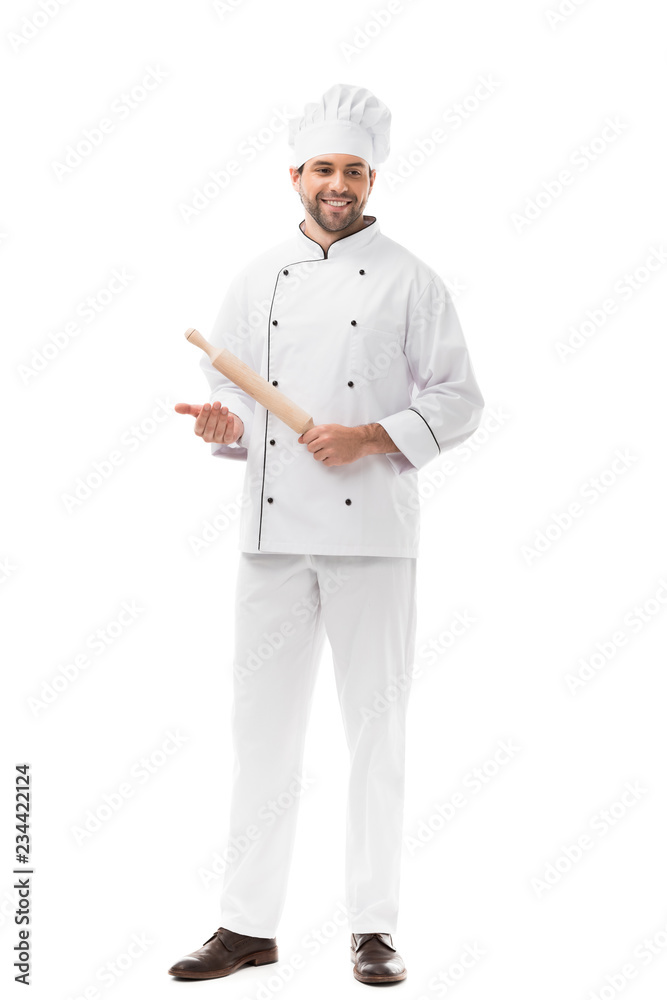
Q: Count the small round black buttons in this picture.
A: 9